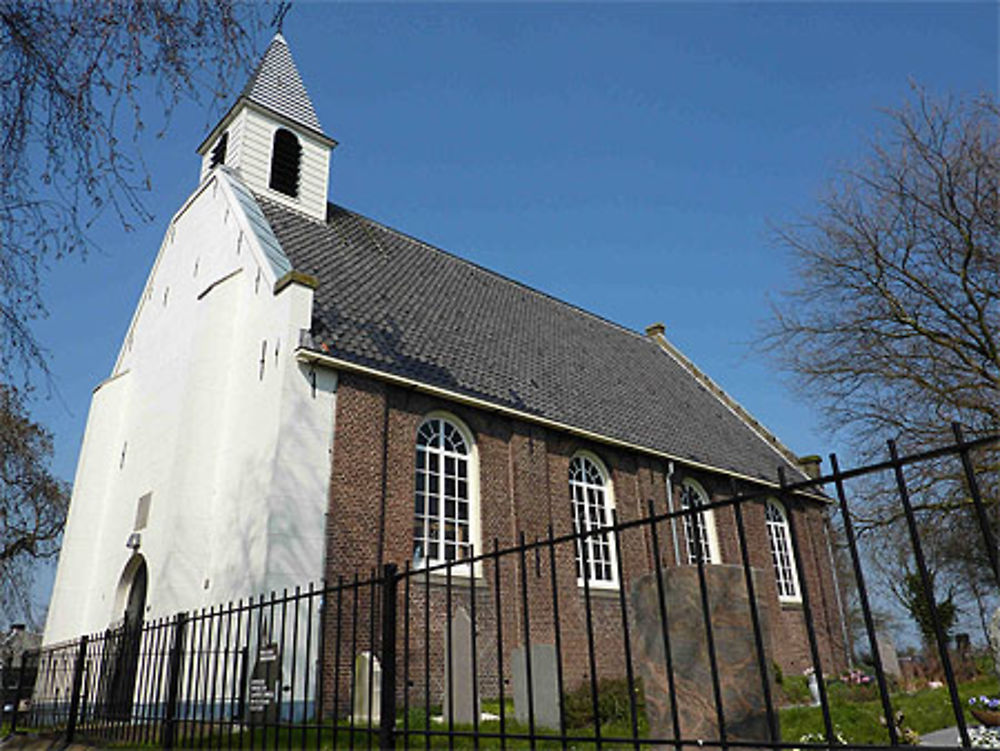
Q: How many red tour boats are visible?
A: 0